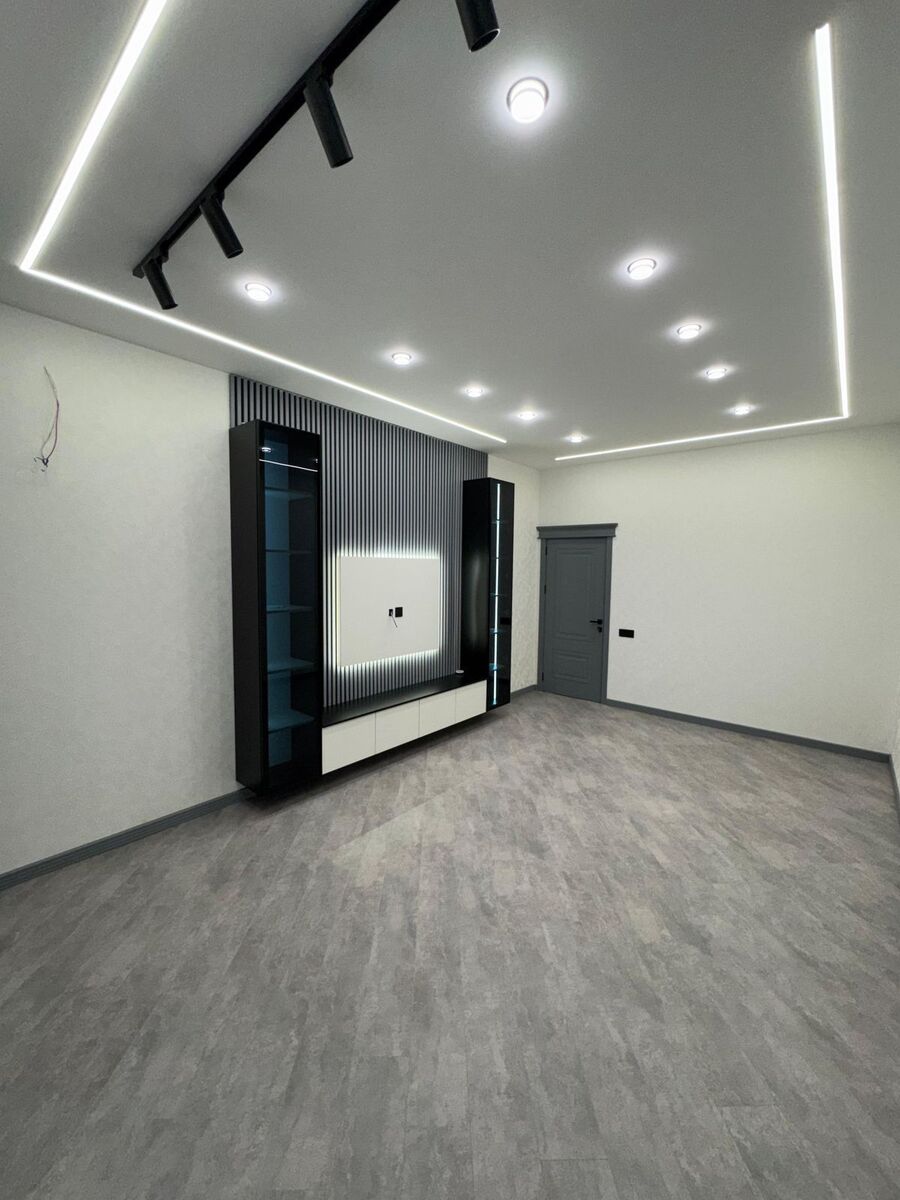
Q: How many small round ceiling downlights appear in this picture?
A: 10